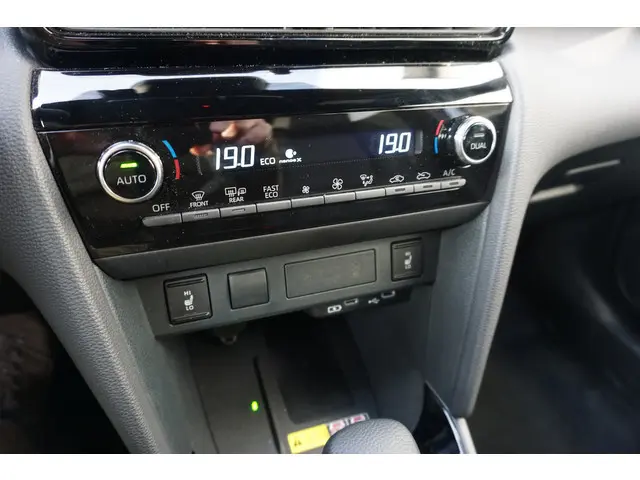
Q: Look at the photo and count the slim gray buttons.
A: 10